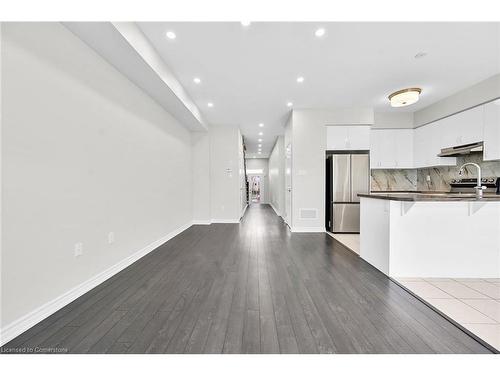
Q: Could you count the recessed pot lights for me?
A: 13